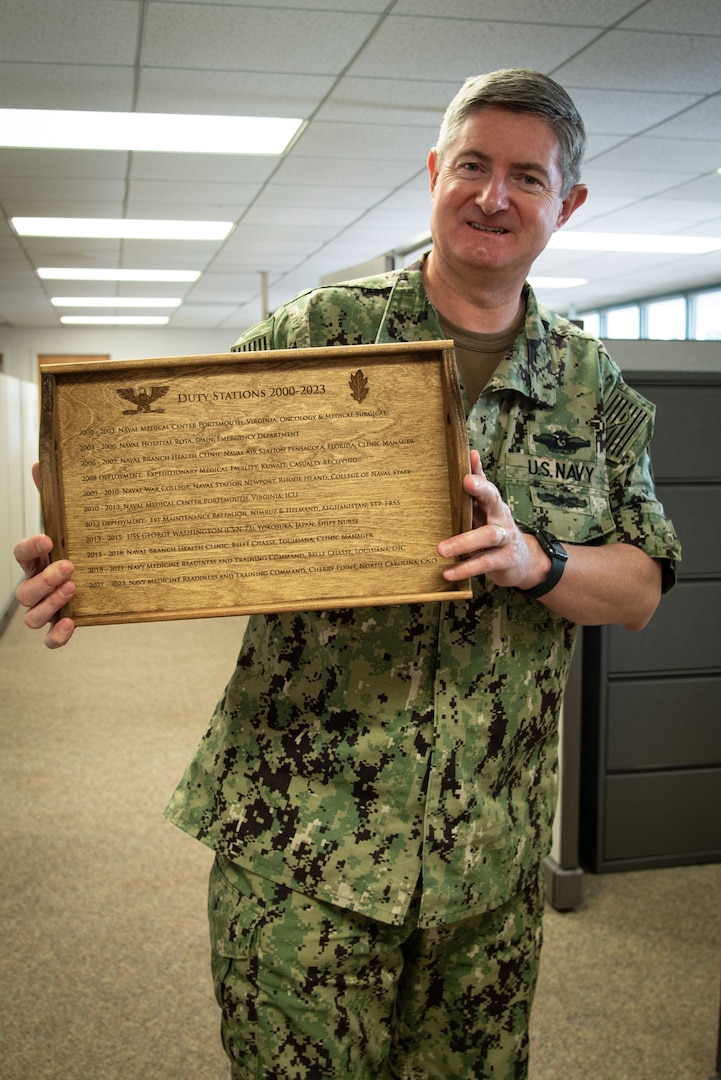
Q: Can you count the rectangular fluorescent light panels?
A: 7